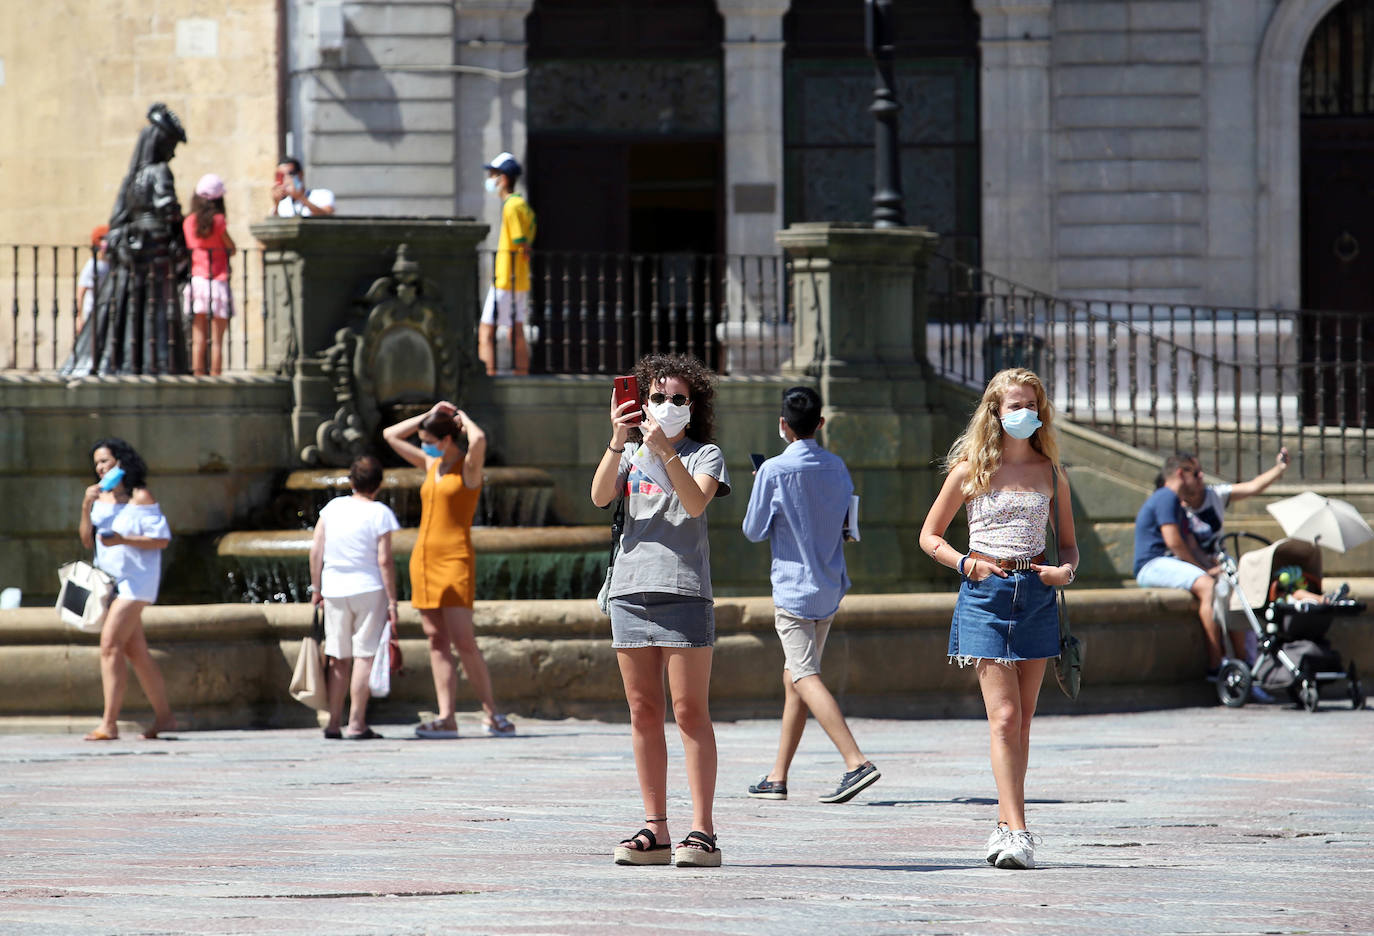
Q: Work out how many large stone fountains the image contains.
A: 1